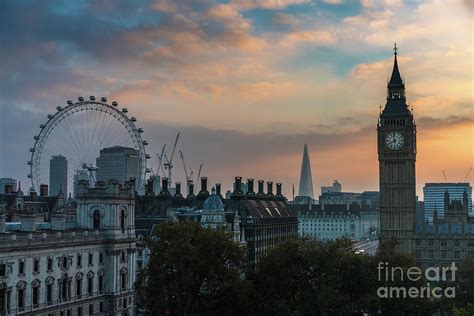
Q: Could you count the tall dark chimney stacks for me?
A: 12